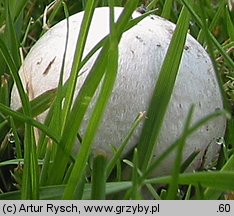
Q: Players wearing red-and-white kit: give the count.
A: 0